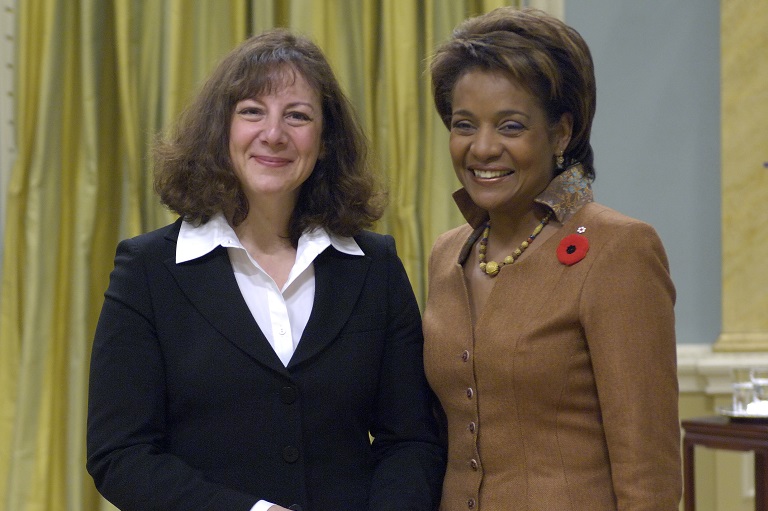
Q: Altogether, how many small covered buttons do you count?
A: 5